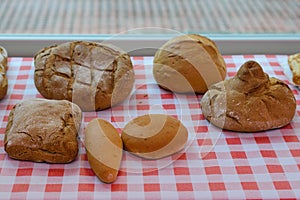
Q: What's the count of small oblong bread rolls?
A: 2